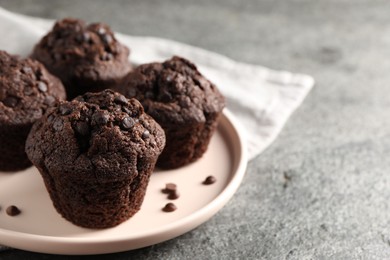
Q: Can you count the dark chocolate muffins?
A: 4